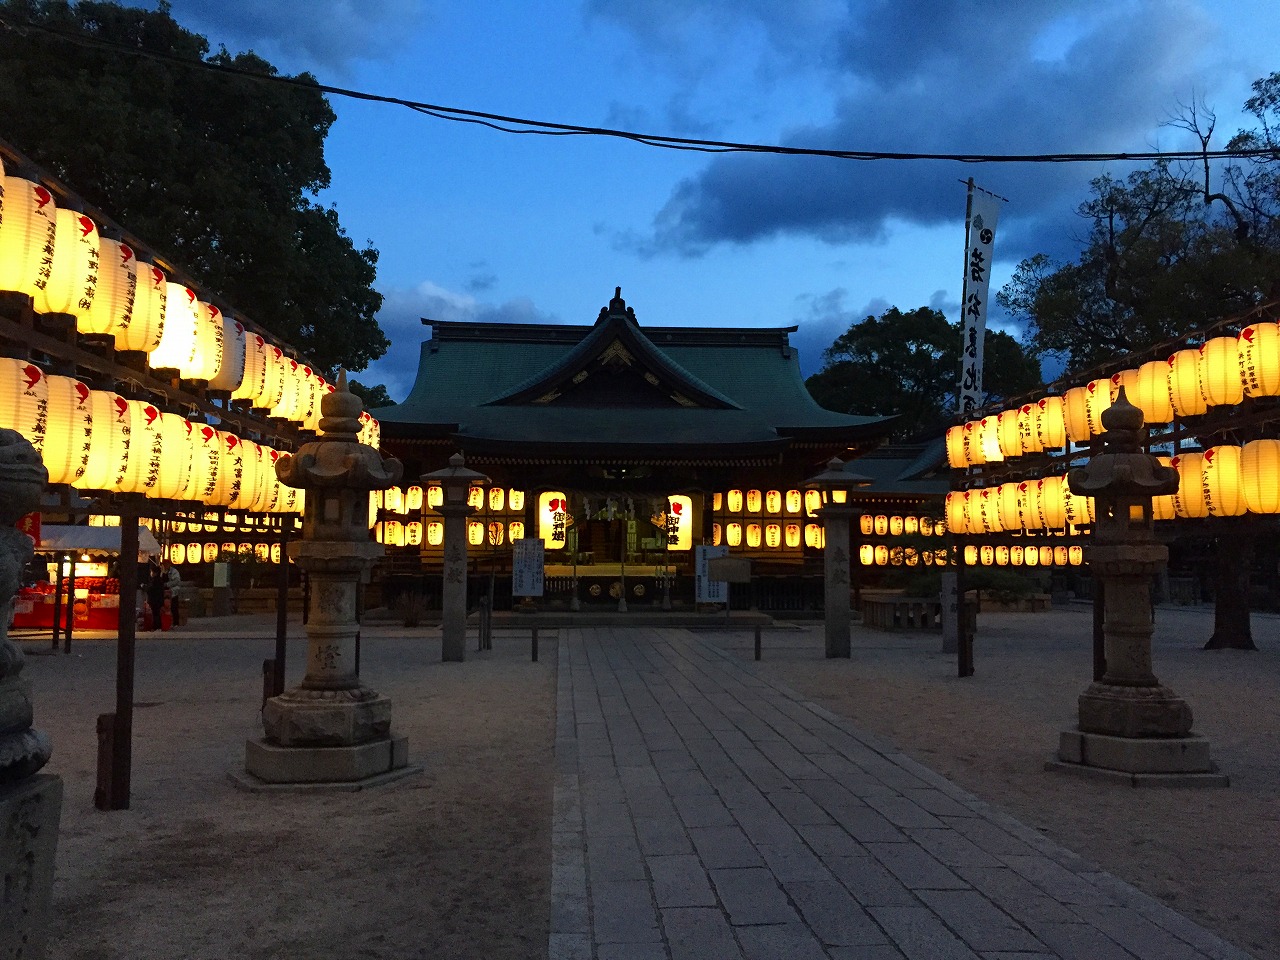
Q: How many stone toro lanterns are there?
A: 4